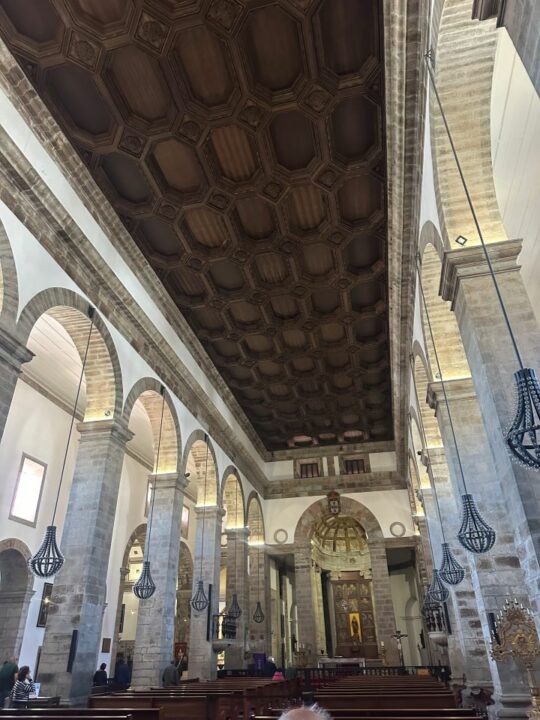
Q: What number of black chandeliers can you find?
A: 10